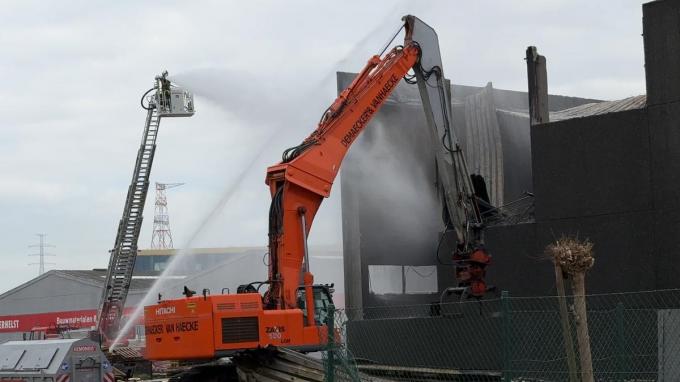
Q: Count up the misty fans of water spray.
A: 2